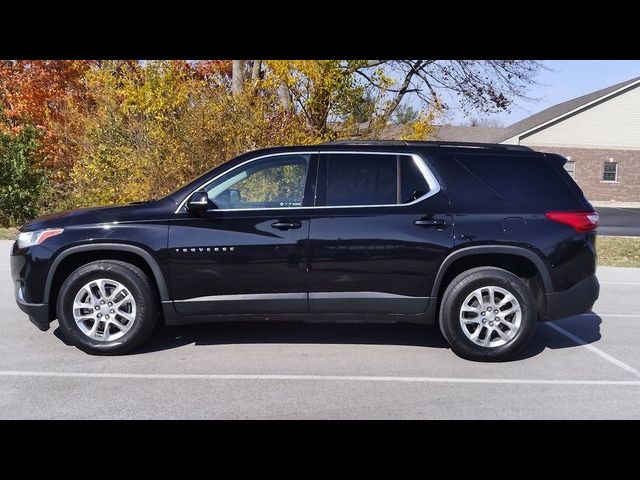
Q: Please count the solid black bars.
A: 2